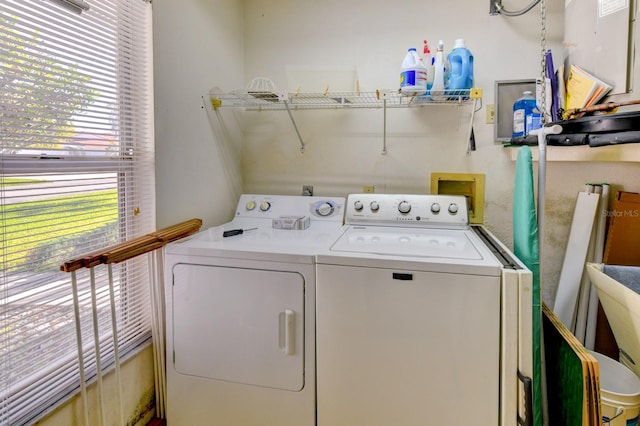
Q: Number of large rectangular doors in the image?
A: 1